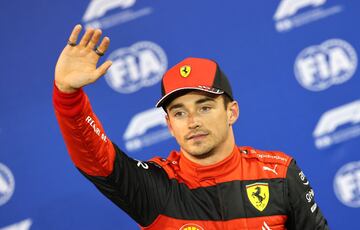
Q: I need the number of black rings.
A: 2